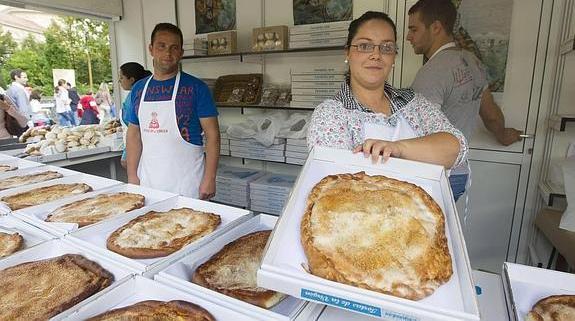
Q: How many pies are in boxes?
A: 11